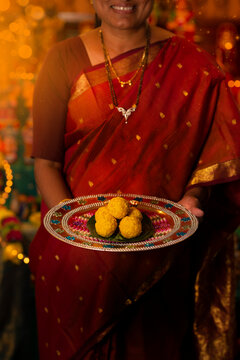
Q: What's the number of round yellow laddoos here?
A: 5